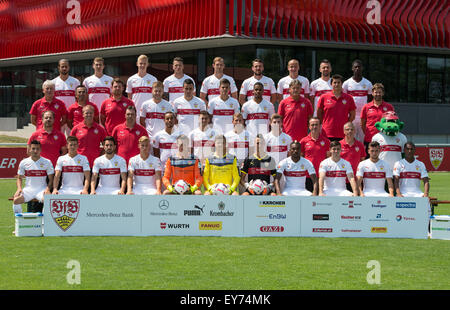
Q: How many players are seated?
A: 11